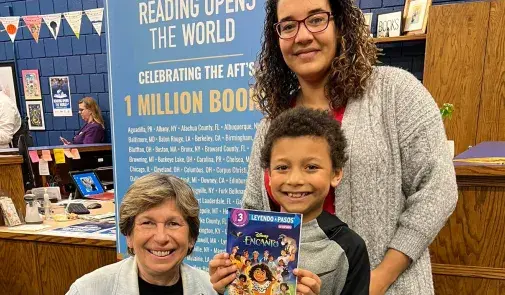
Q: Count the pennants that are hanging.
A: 5